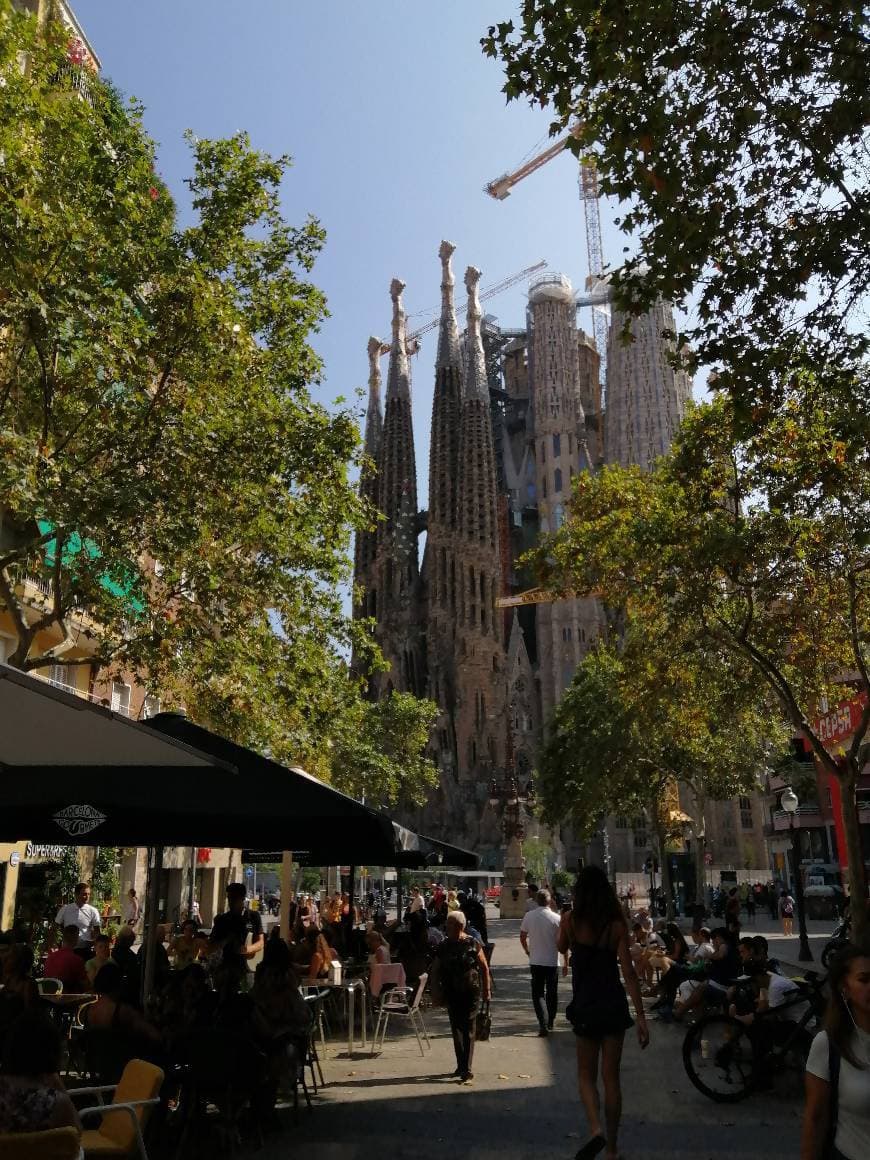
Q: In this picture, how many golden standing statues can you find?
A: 0